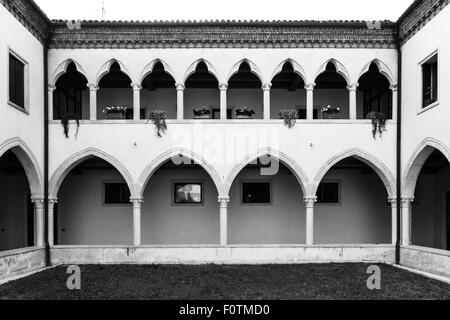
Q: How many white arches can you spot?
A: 14